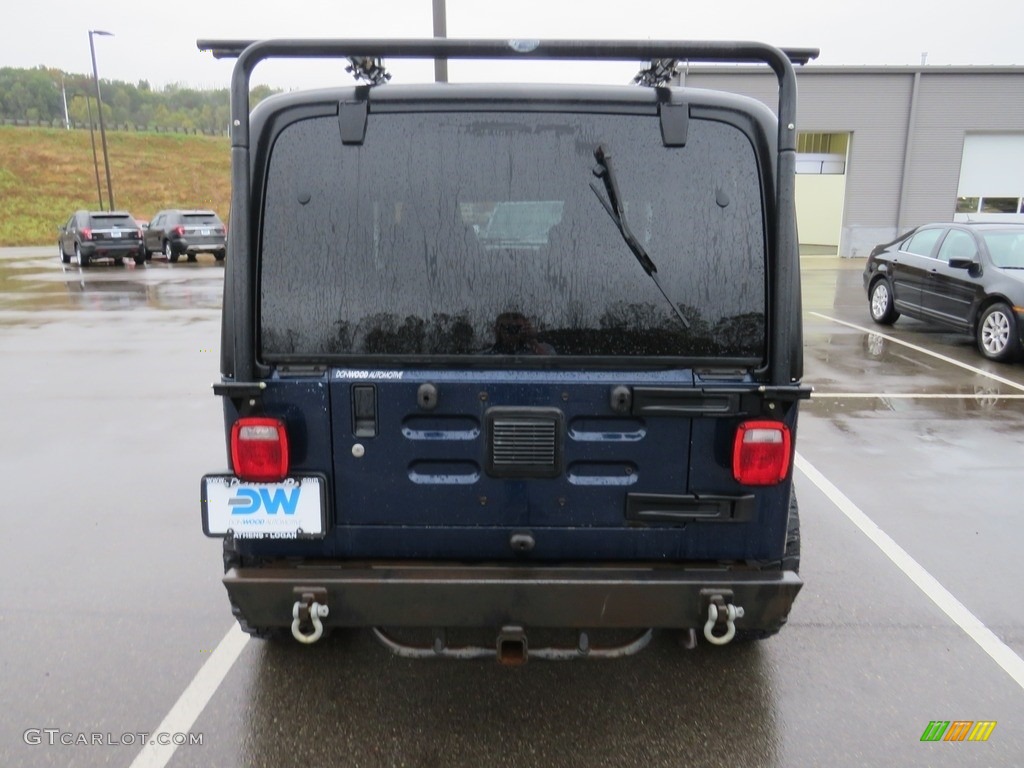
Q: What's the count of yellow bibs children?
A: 0